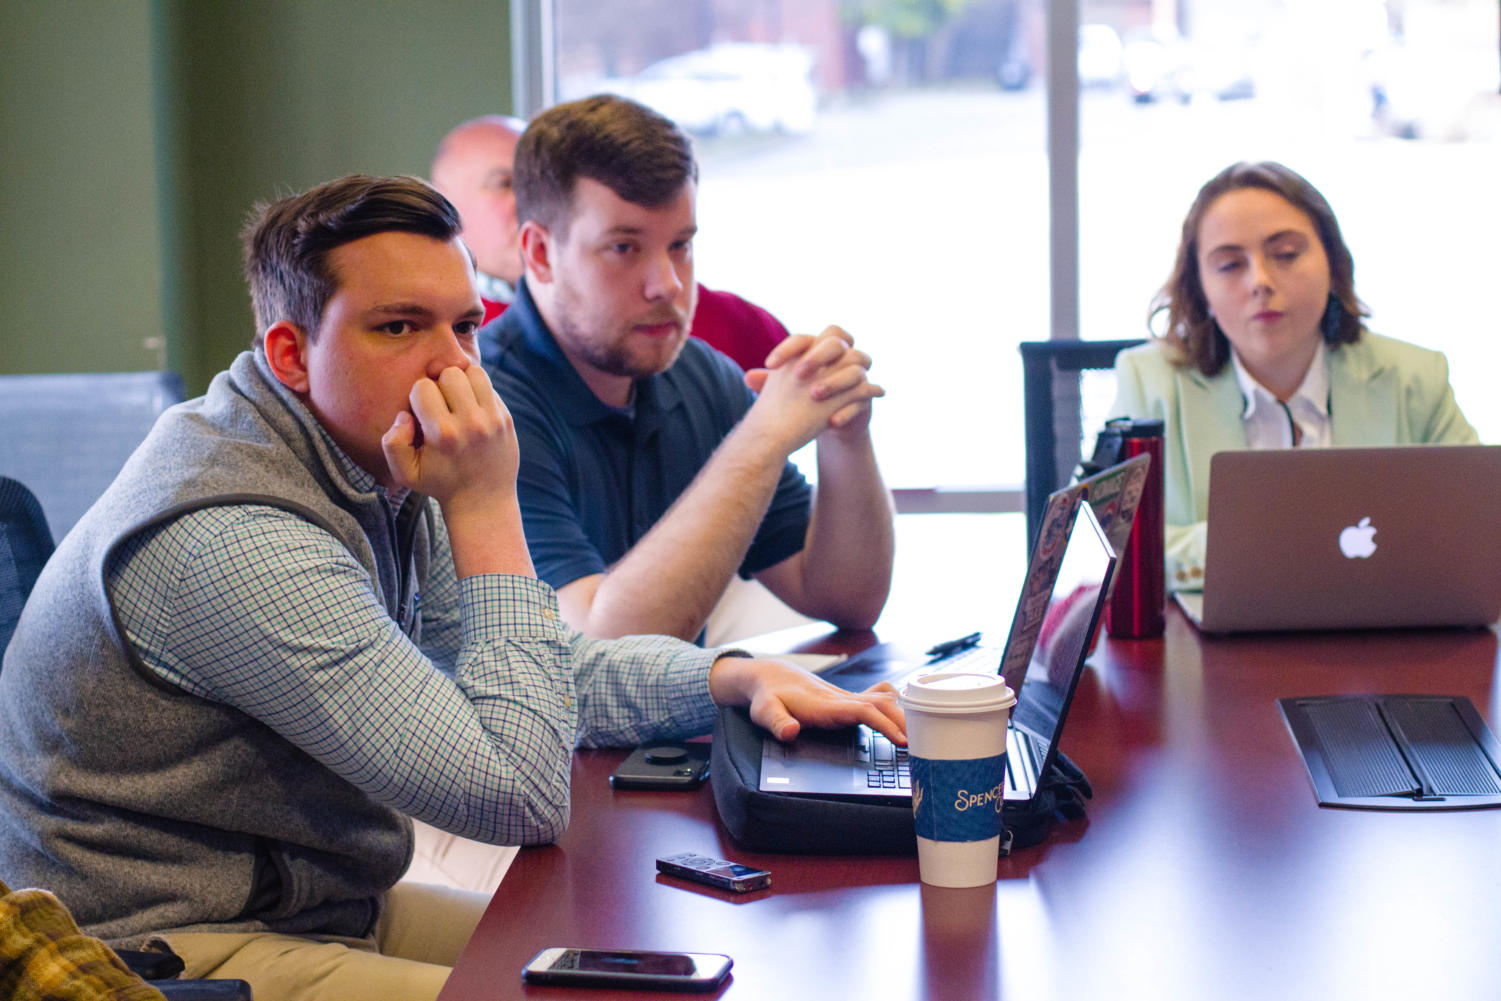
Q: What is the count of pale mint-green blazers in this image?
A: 1